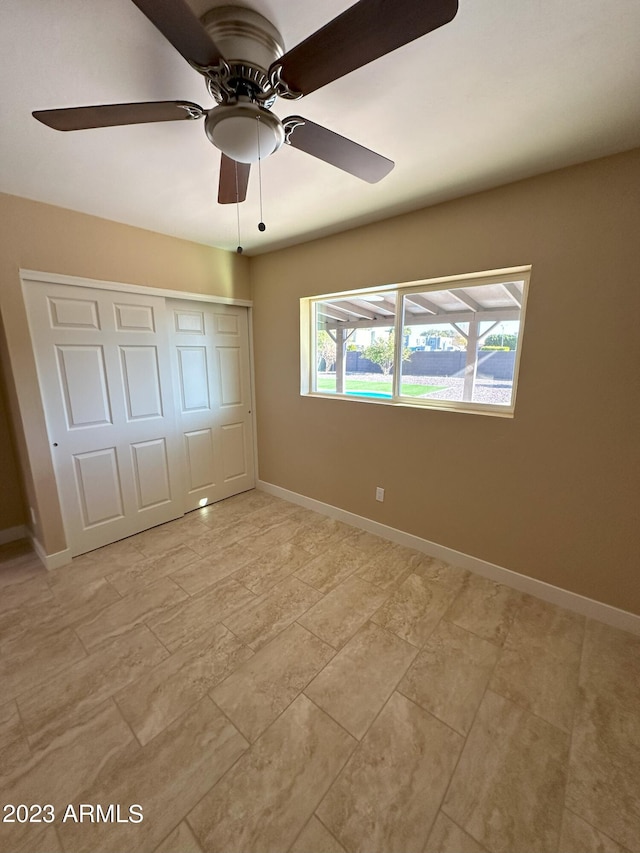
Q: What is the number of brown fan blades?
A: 5